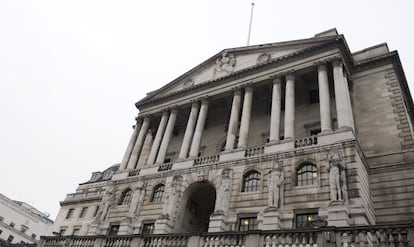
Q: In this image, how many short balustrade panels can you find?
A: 5